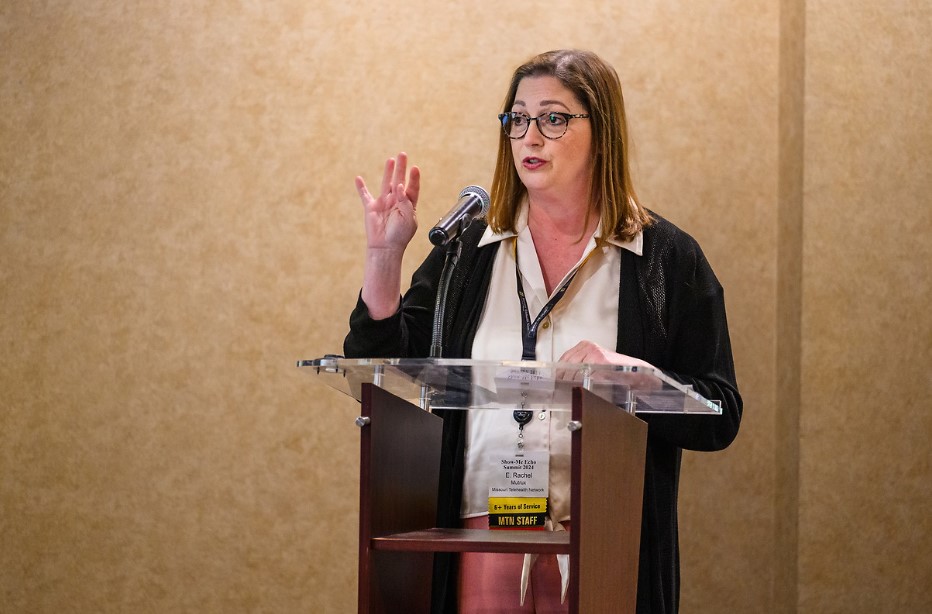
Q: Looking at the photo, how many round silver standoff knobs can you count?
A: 2